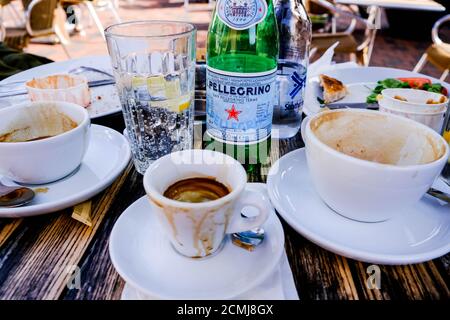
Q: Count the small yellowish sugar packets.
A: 1